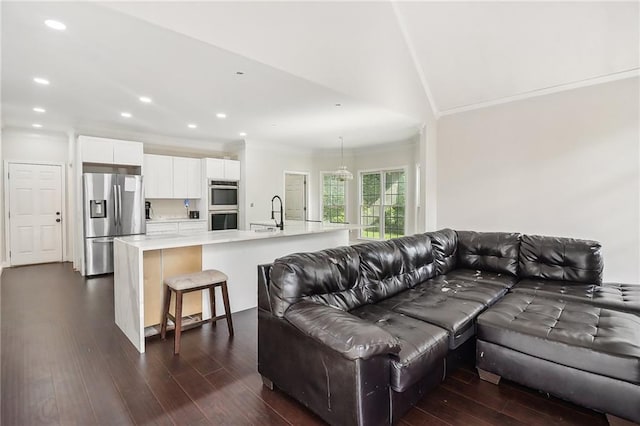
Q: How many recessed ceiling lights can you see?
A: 9